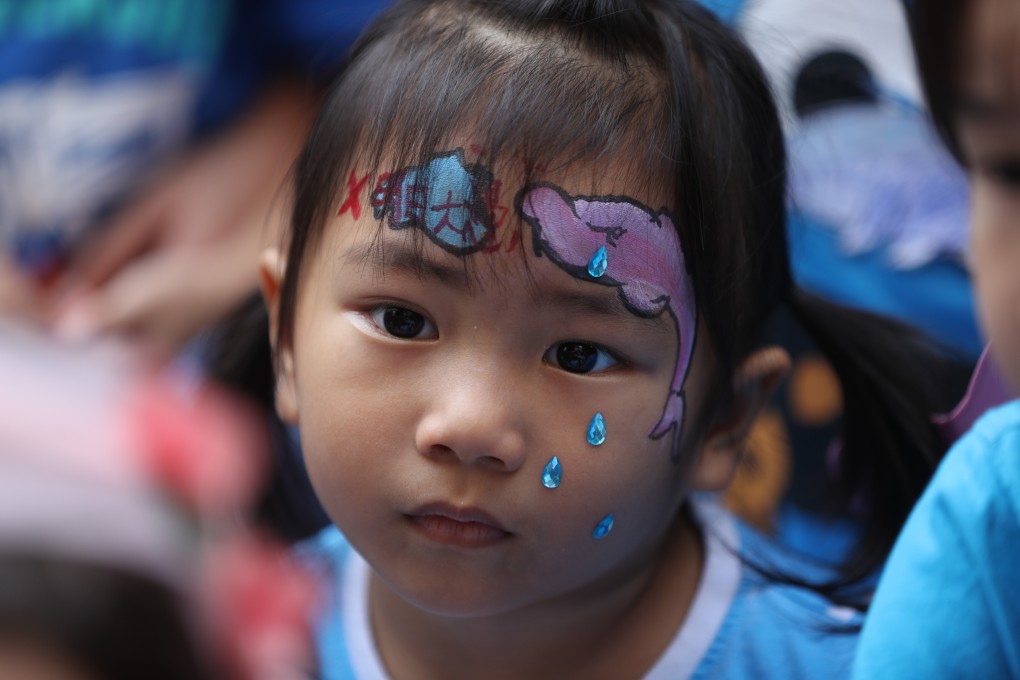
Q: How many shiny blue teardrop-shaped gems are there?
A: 4